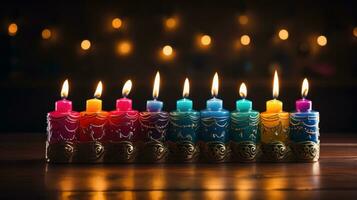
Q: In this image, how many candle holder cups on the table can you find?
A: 9